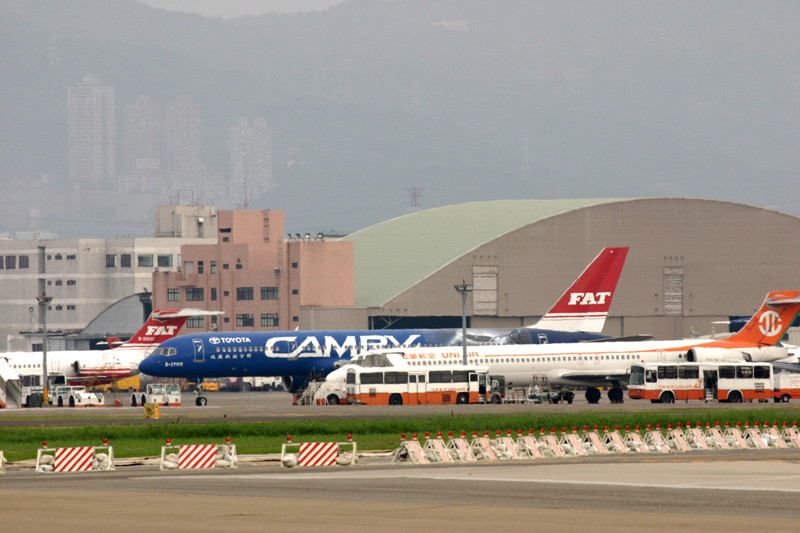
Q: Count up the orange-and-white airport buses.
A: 2